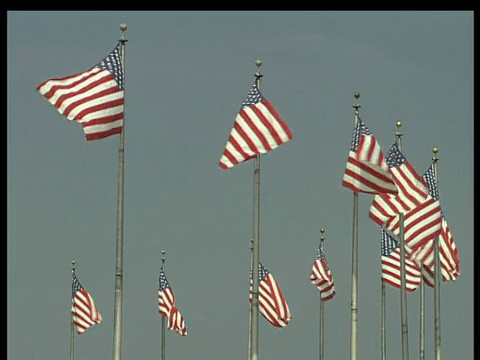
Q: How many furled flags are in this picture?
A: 0